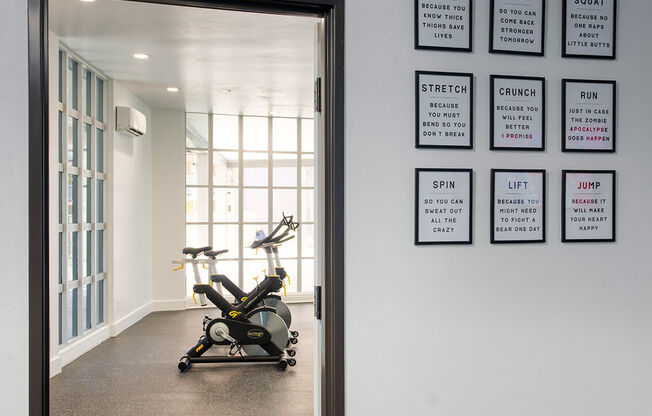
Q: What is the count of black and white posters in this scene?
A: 9